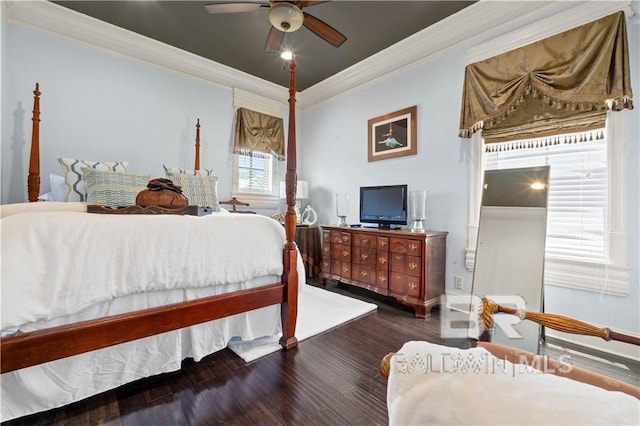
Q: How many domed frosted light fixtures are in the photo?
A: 1